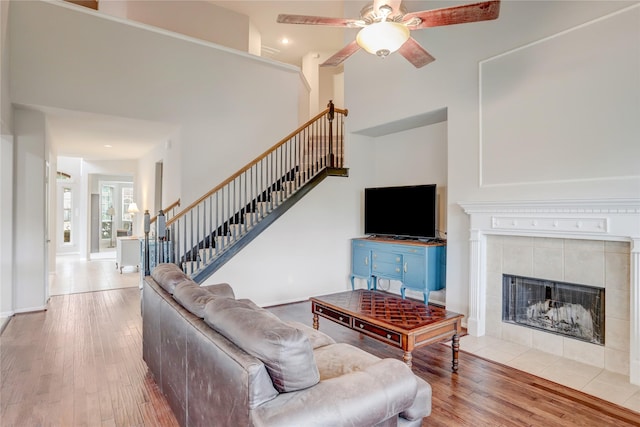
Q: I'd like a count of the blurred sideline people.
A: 0